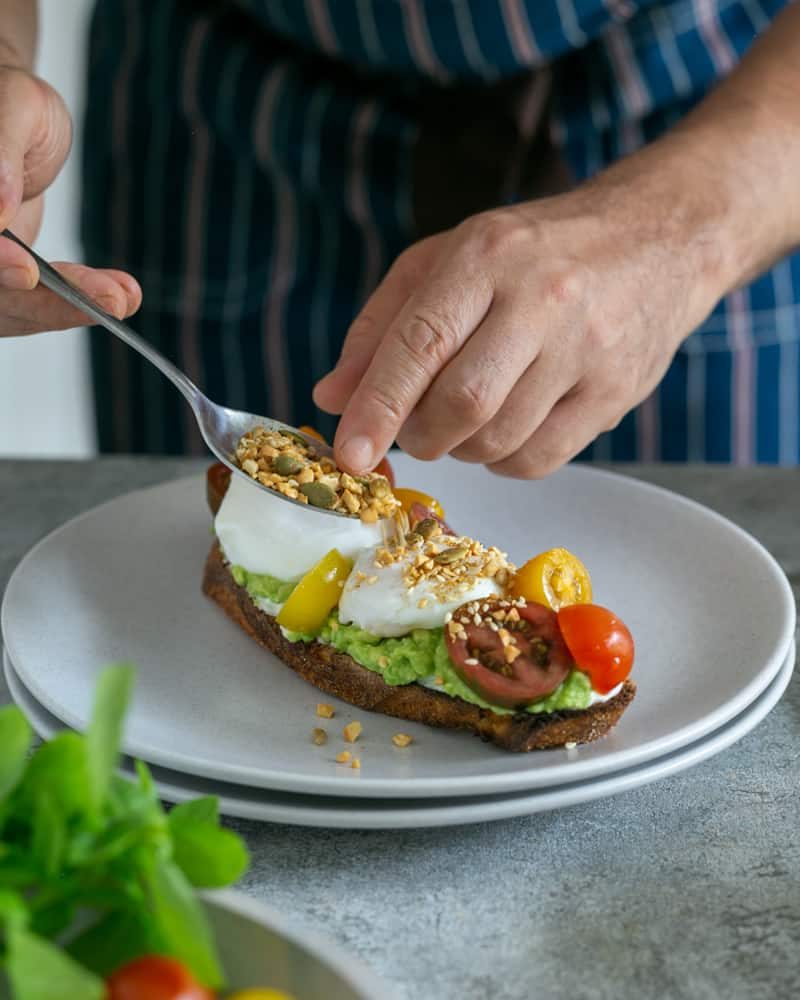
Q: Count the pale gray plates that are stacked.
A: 2